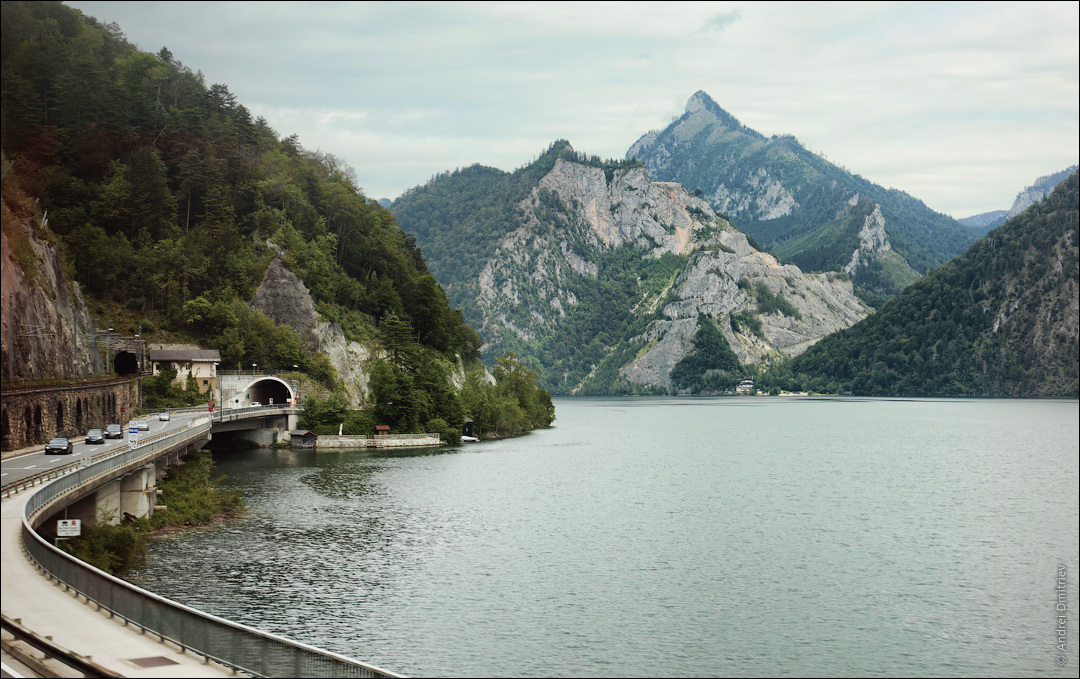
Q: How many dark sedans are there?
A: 3